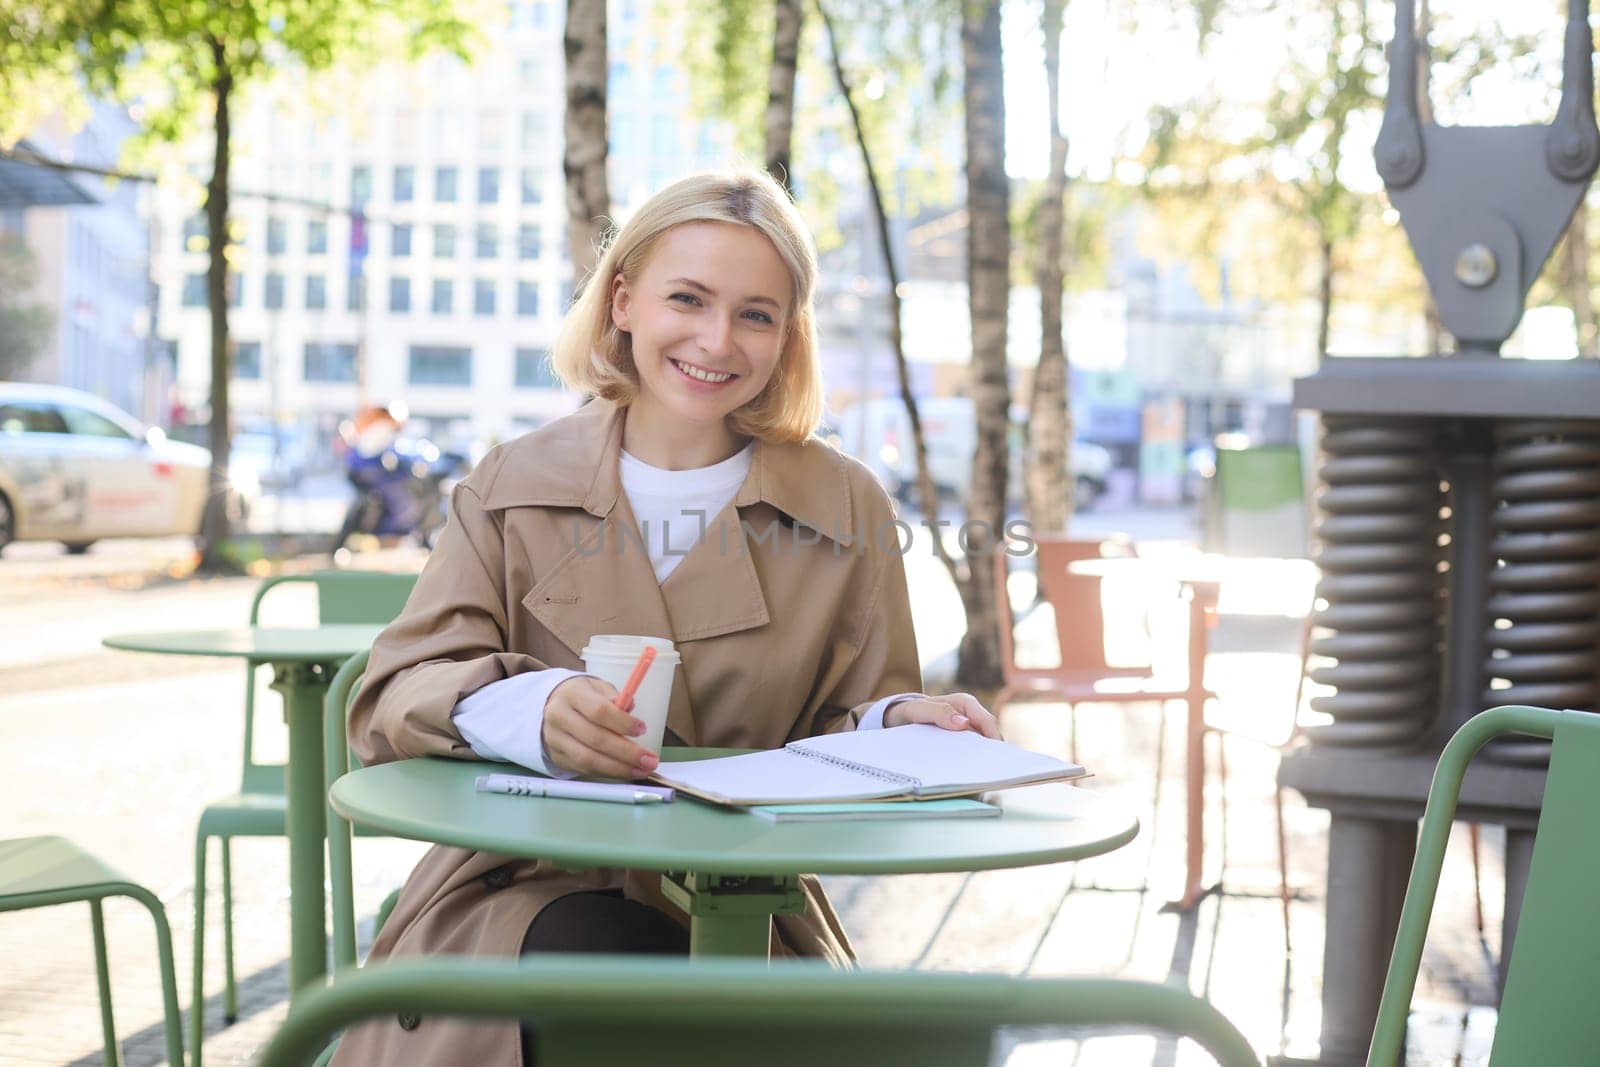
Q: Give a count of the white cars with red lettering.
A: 1